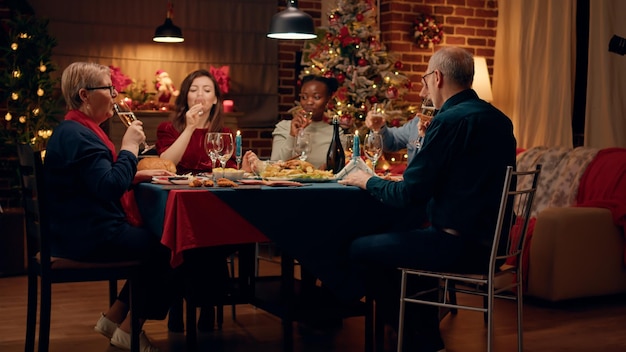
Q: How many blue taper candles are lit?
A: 2